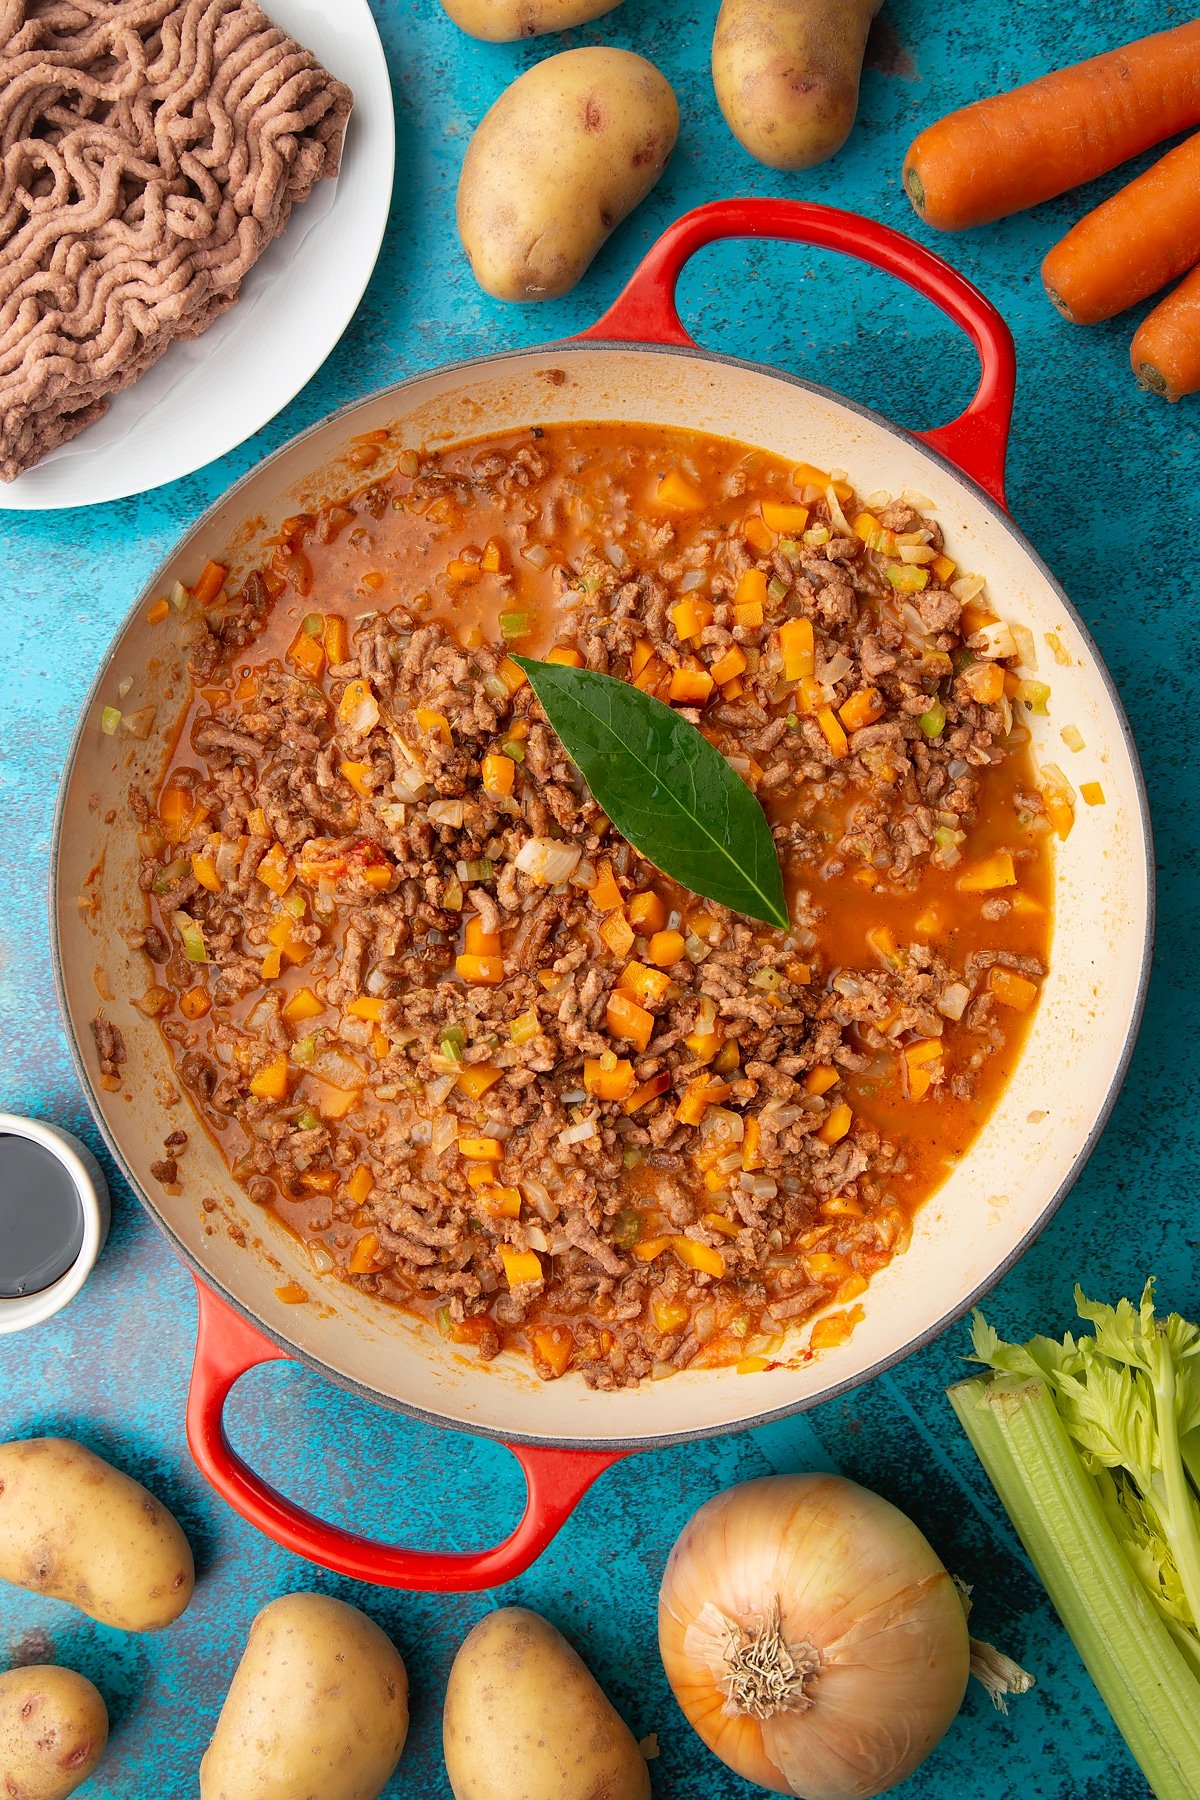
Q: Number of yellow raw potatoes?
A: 7